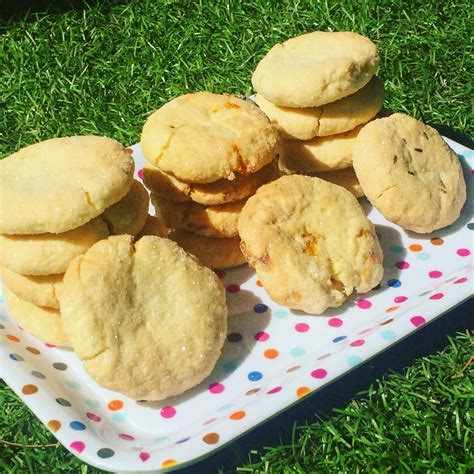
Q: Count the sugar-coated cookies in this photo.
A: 15